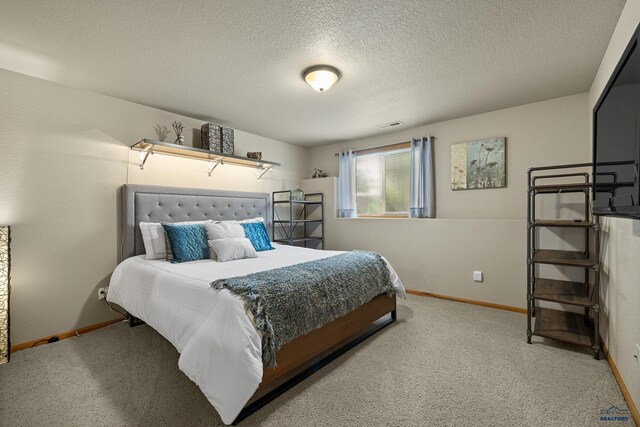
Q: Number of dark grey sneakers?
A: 0